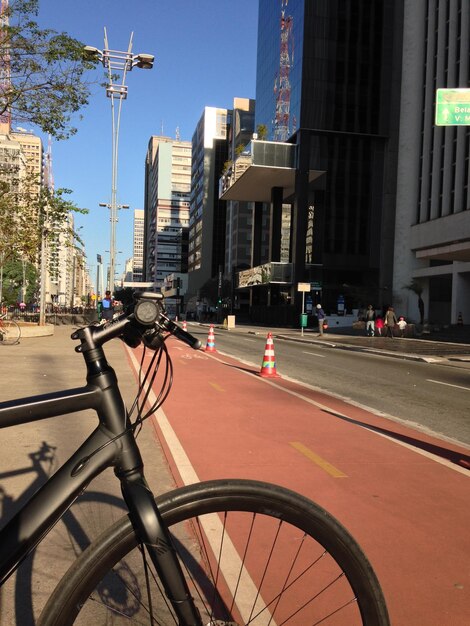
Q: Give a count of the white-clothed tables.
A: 0